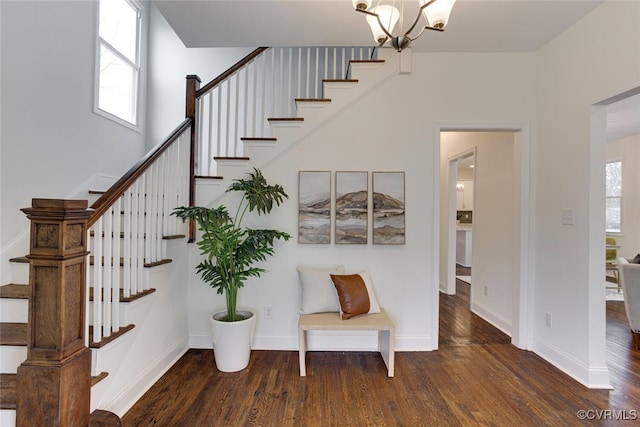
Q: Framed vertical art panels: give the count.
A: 3